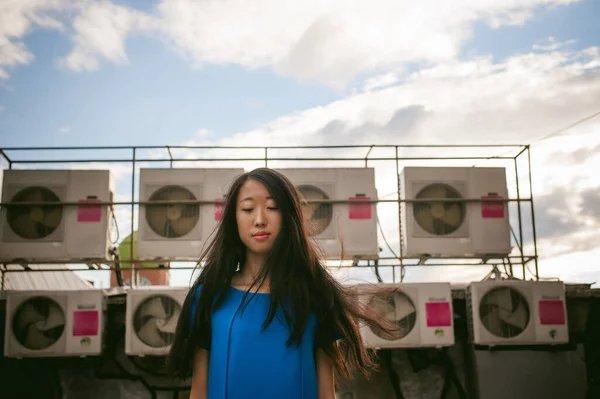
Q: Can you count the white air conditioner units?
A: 8